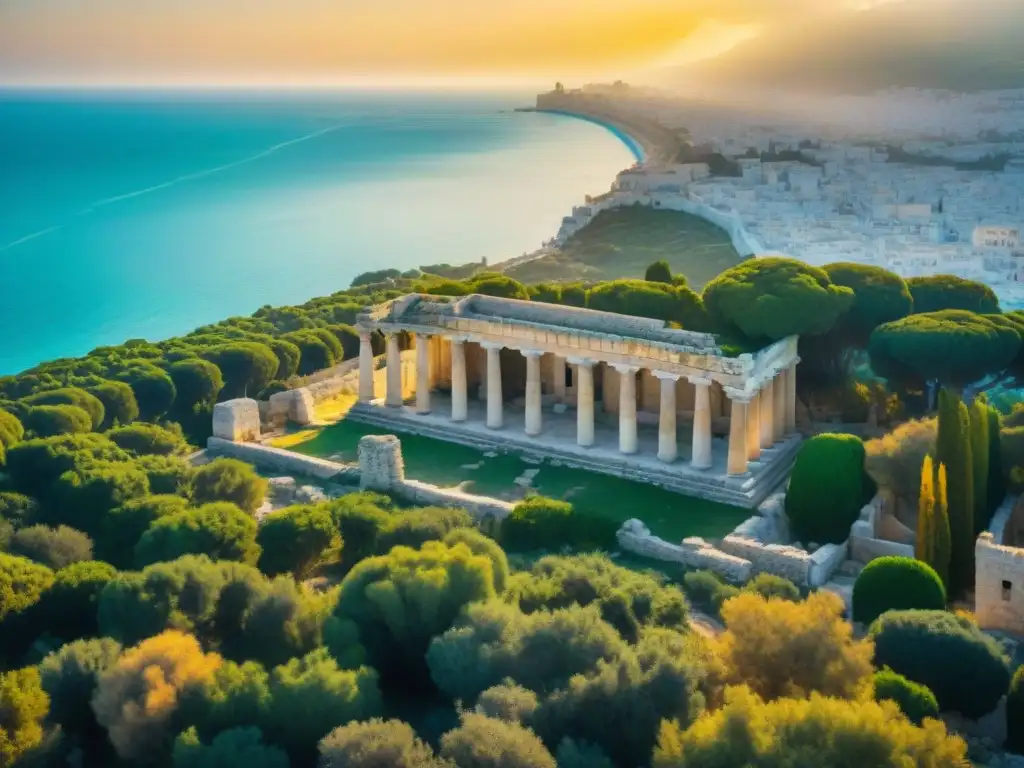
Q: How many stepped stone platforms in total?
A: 1